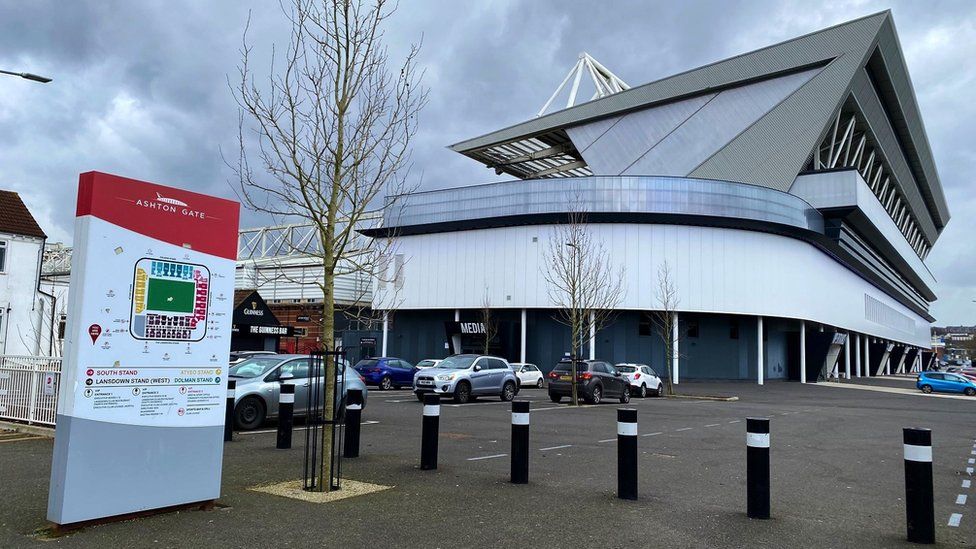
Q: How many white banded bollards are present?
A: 8